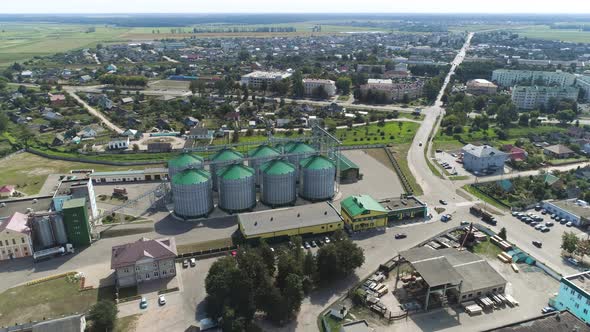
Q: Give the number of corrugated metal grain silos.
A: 8